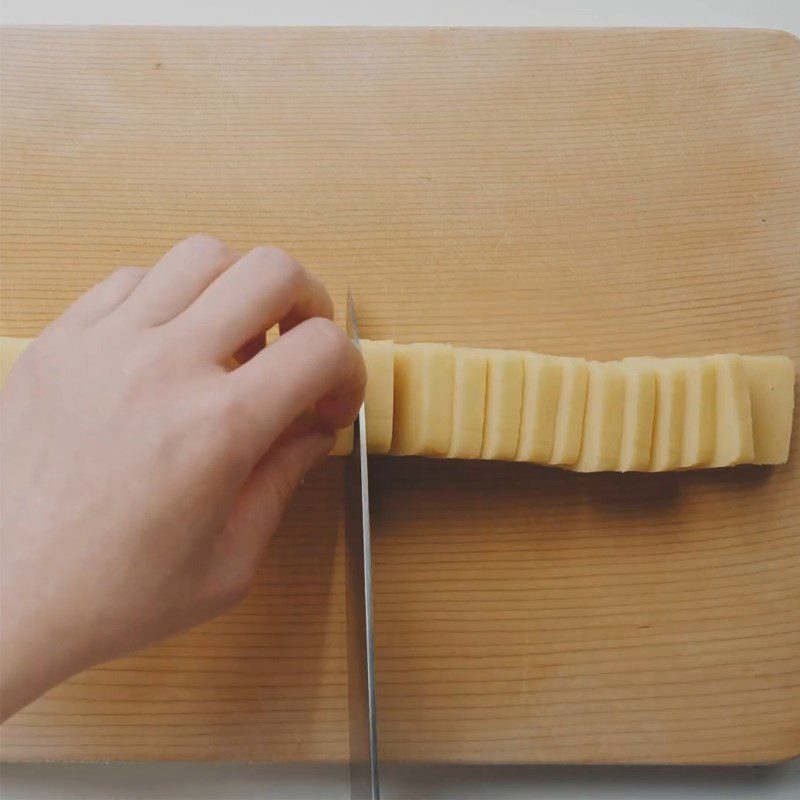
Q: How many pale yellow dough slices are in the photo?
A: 12